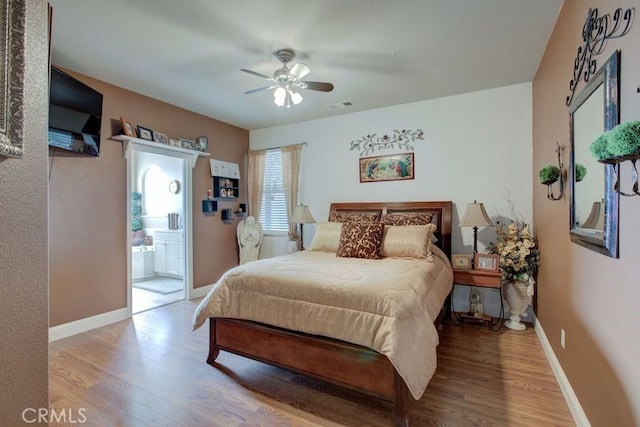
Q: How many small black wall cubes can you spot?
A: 3